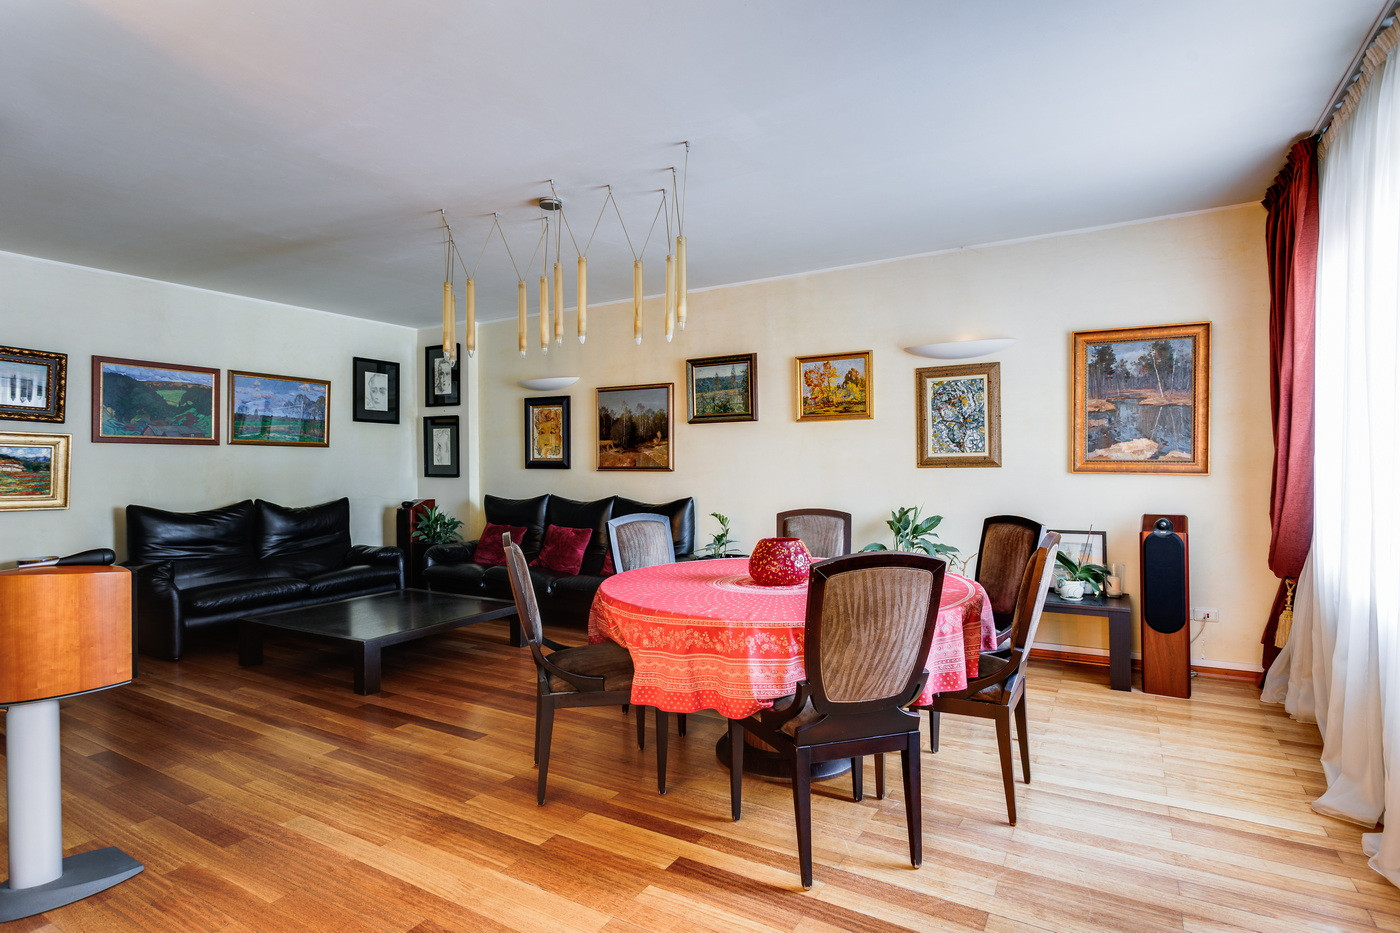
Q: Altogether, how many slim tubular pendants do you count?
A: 10